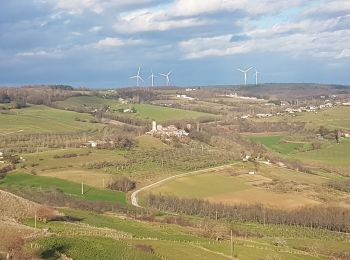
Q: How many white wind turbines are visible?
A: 5